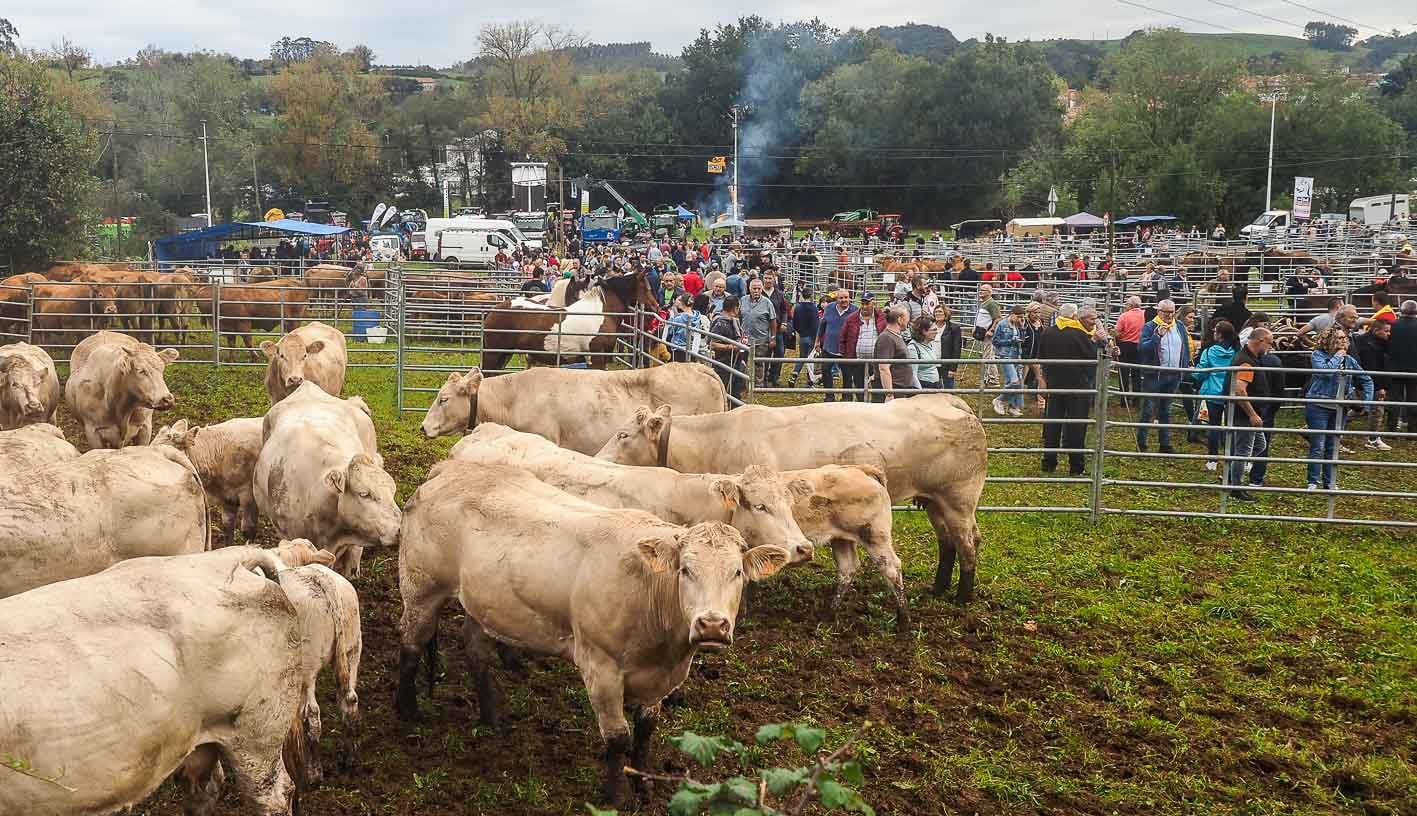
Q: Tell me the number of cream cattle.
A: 14